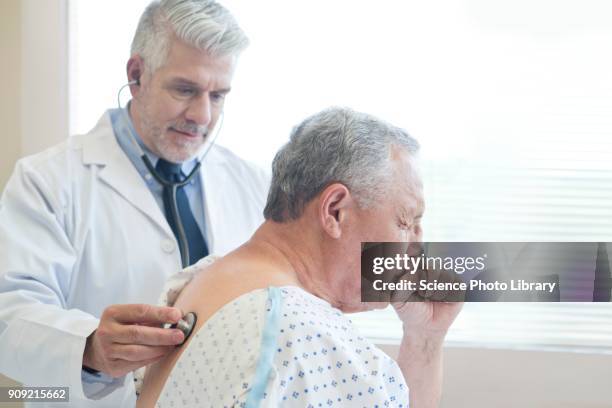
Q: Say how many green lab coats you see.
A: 0